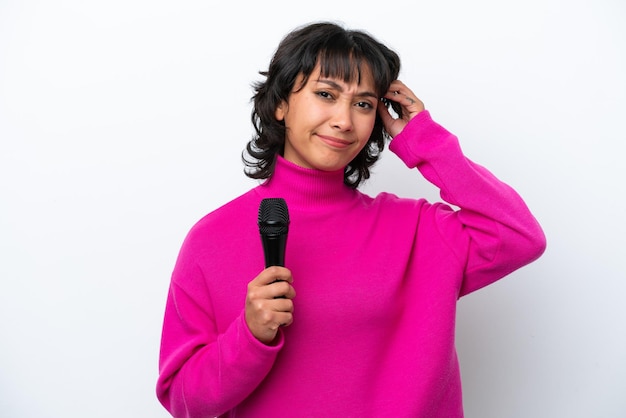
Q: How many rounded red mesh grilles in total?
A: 0